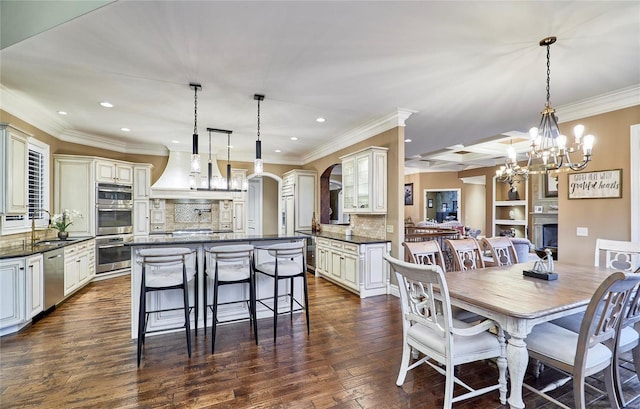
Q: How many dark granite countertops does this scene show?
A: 3